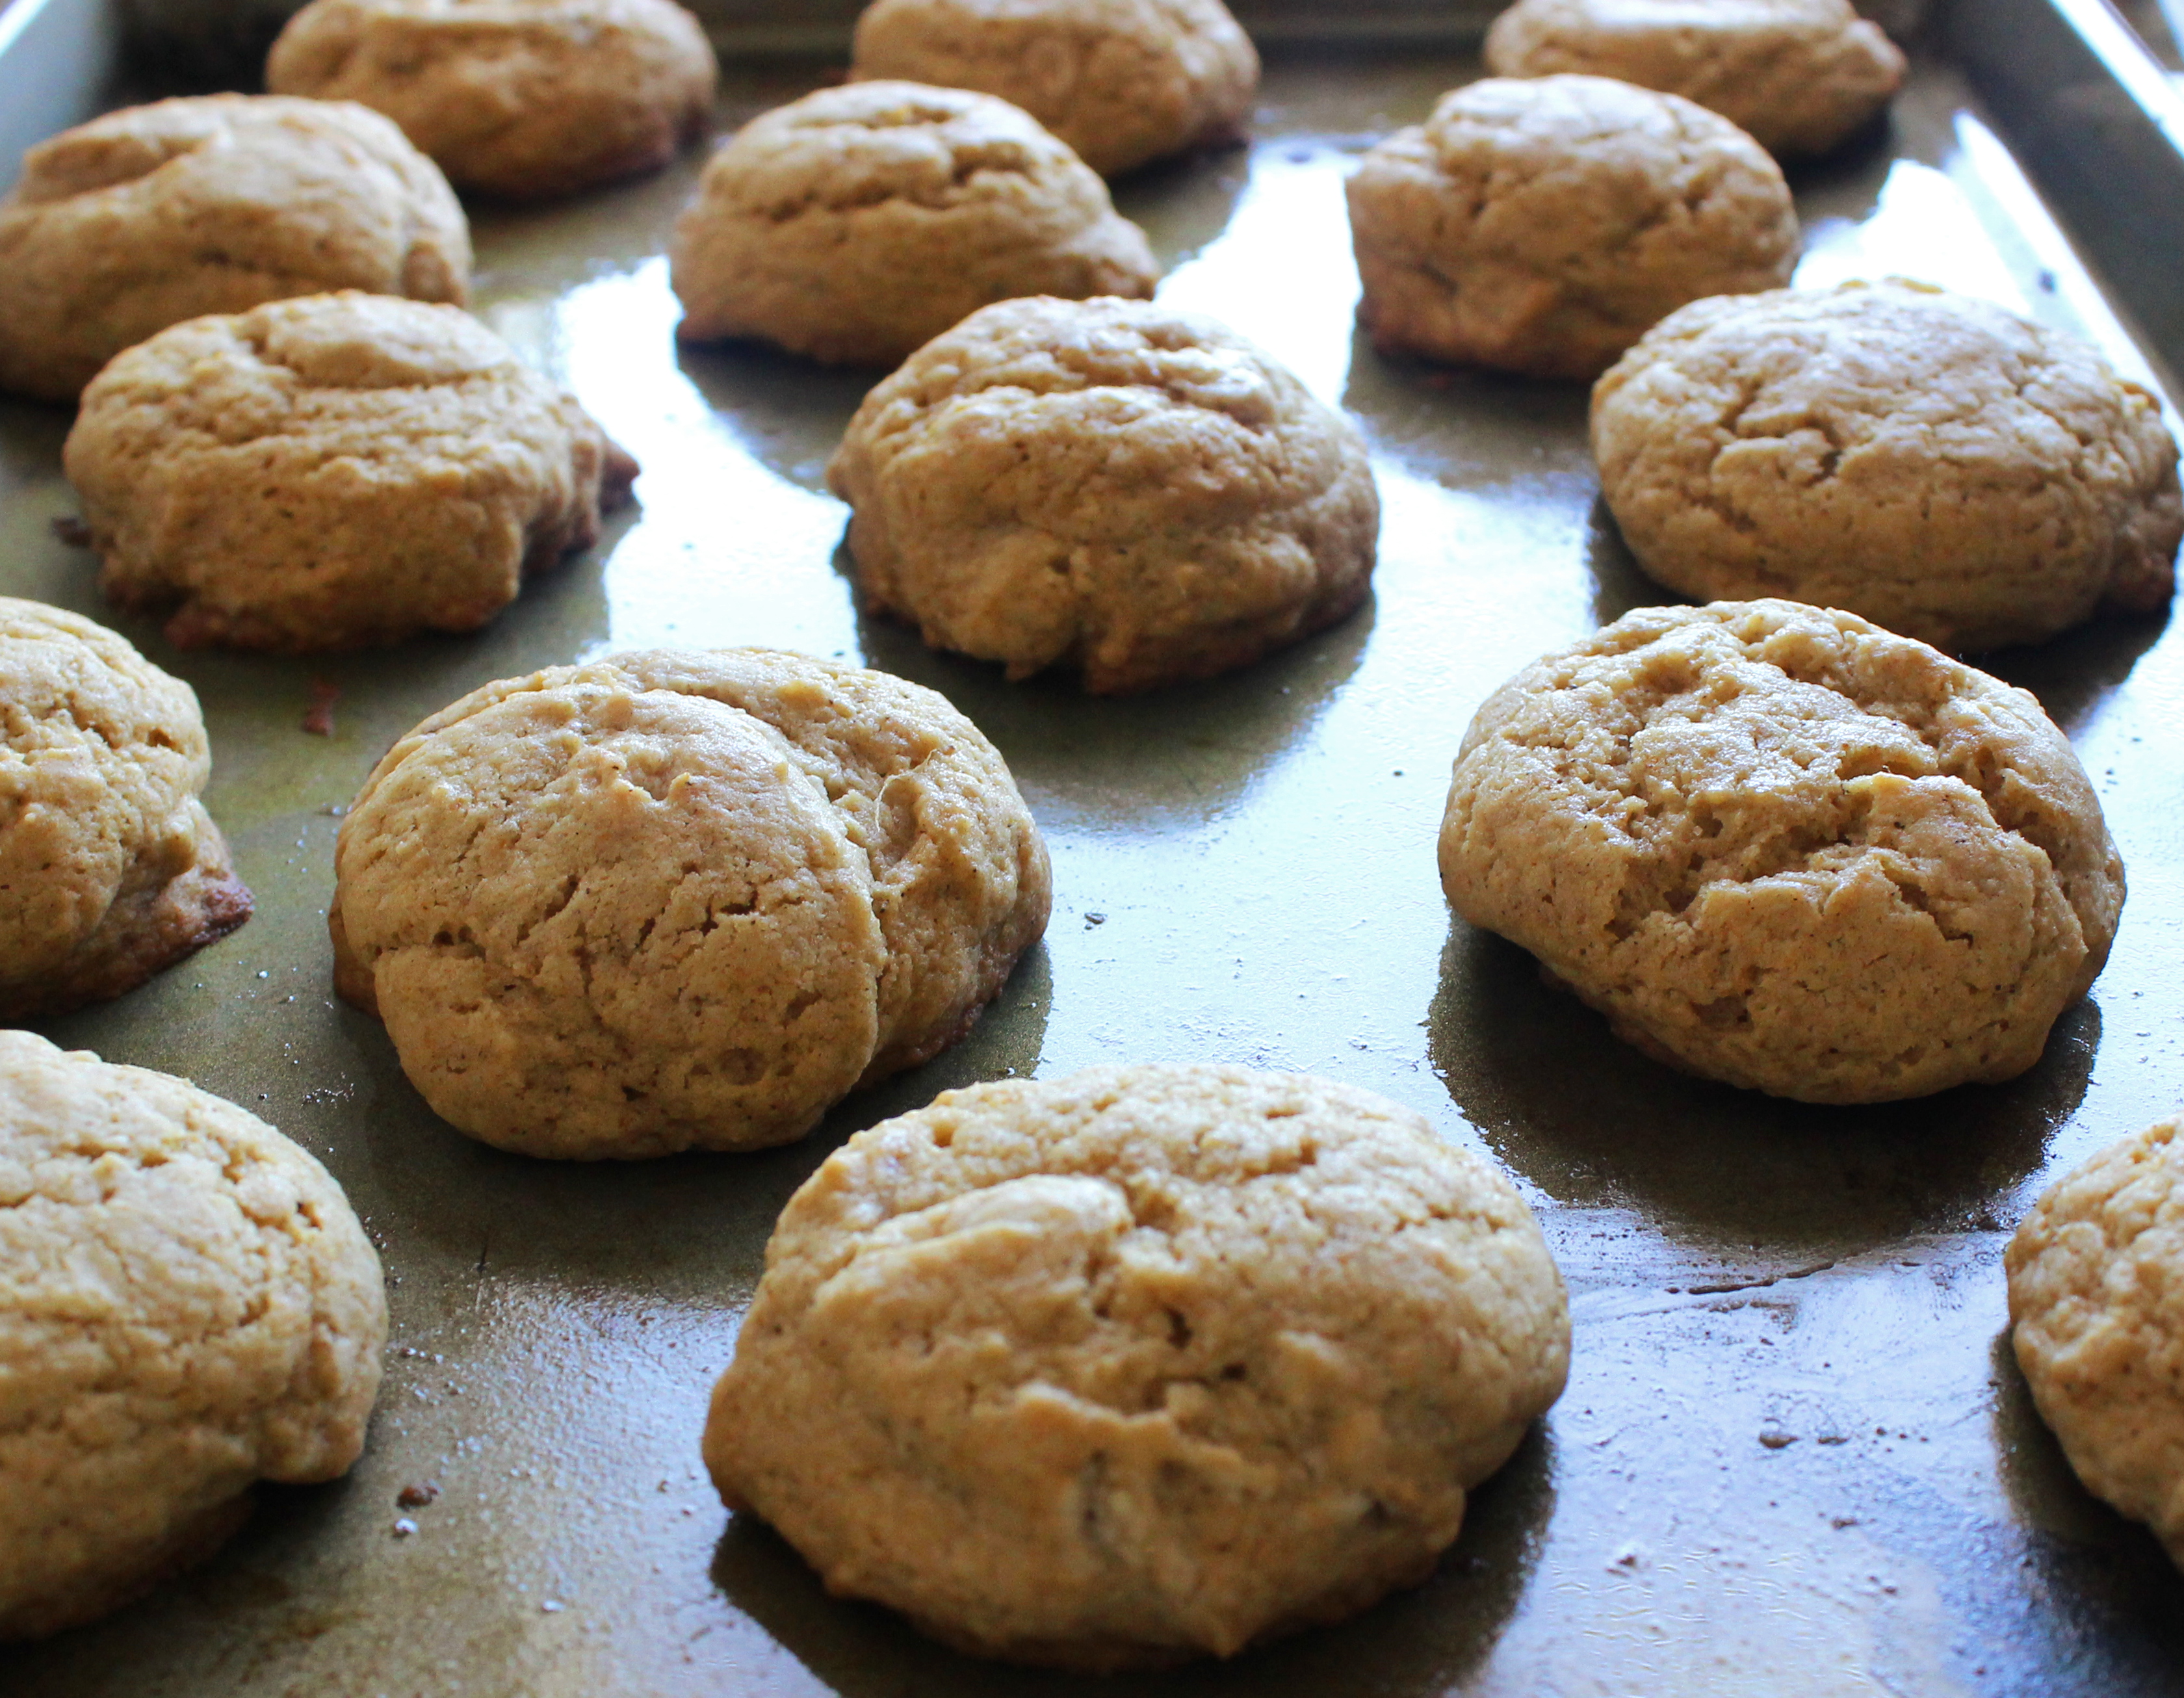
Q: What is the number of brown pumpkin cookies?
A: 15